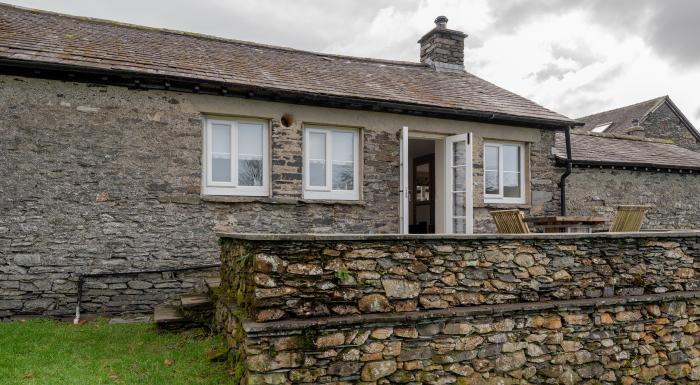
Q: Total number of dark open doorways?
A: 1